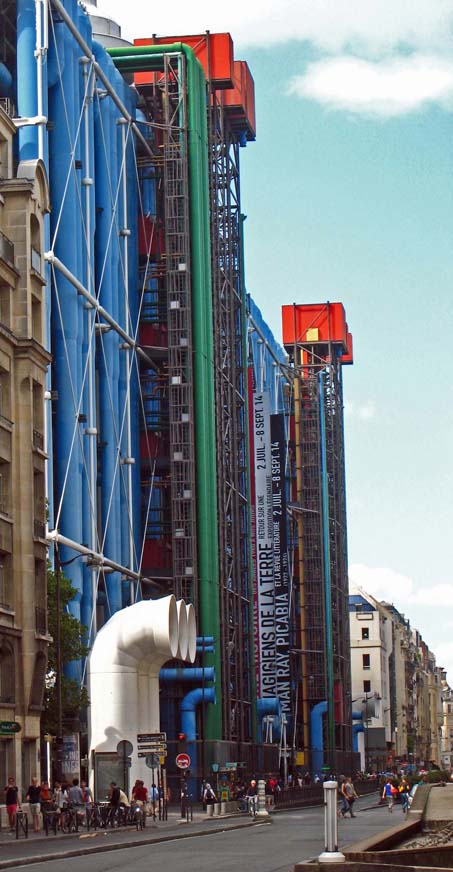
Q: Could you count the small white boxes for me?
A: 9